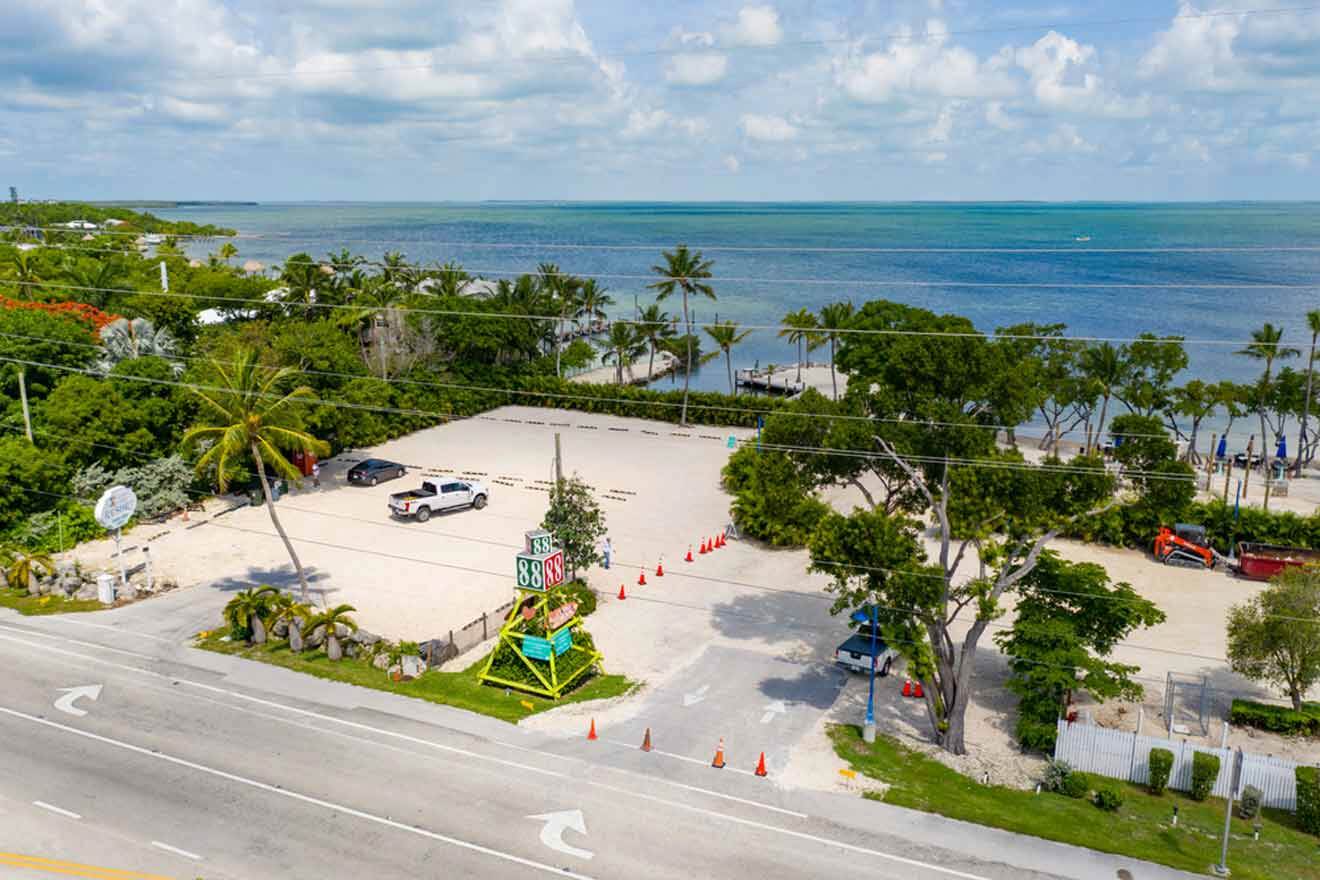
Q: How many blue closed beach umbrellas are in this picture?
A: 3